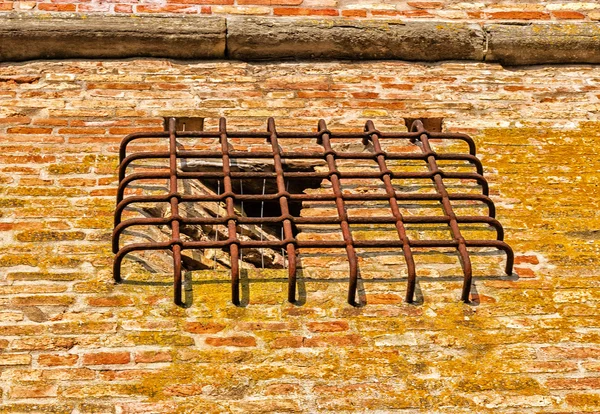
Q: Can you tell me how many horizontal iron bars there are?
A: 6